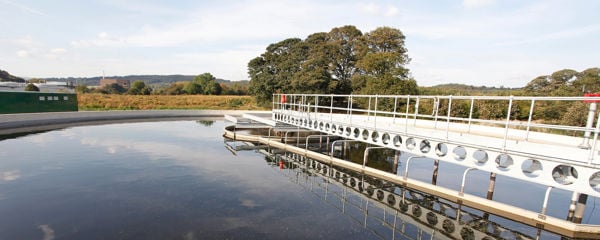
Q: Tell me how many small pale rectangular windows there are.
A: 4